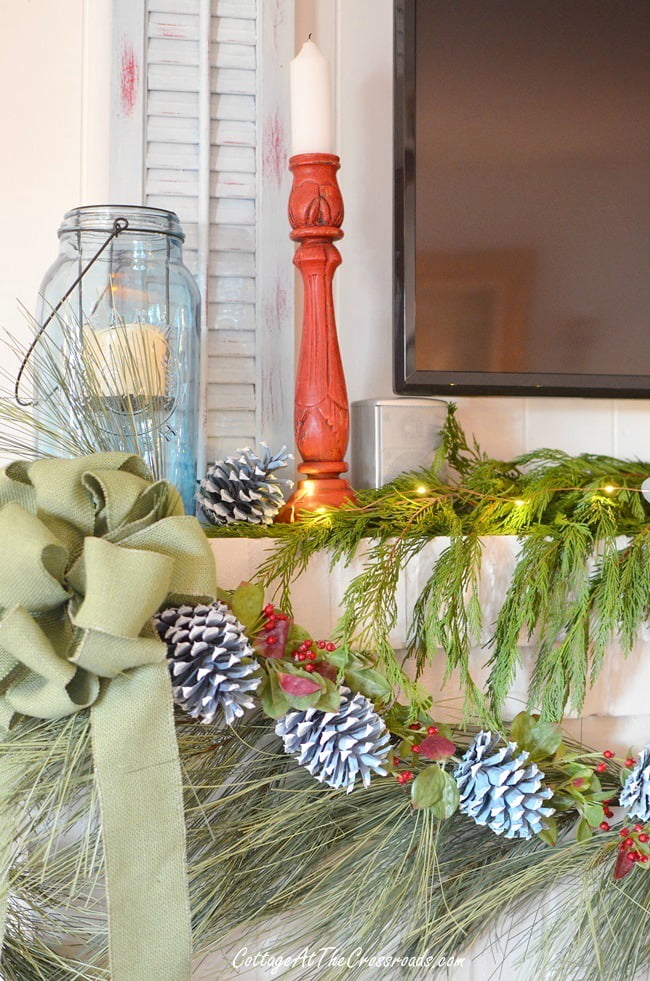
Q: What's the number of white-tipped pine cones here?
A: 5